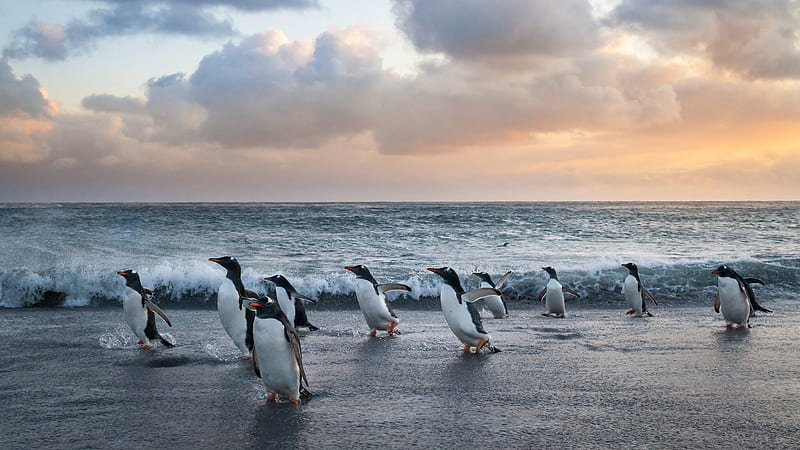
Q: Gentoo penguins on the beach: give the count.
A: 10